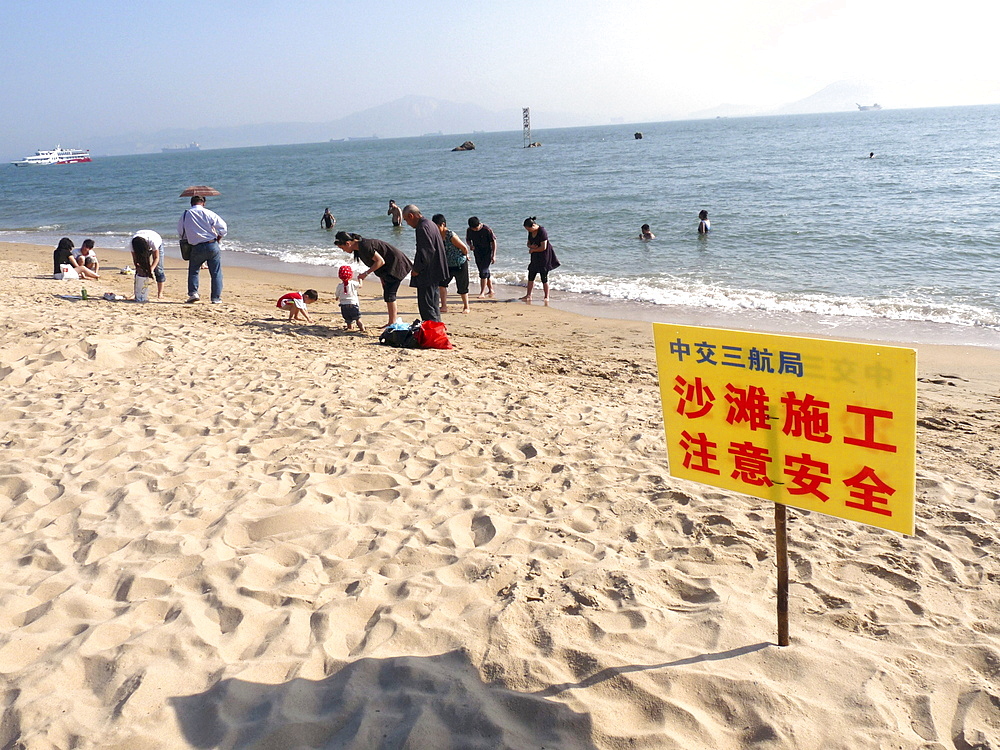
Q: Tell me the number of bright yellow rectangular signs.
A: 1